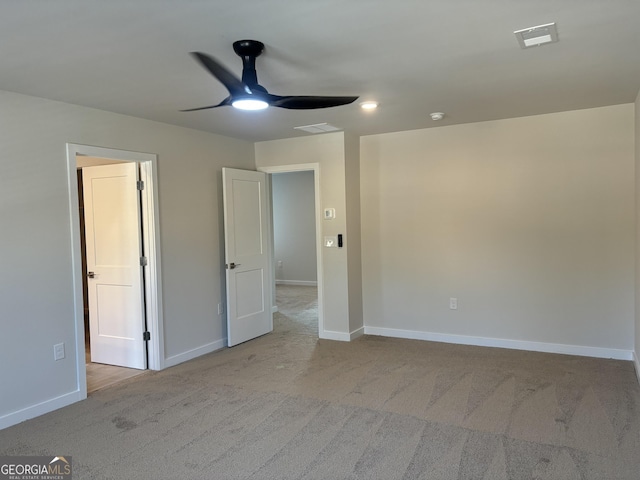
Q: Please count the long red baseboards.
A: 0